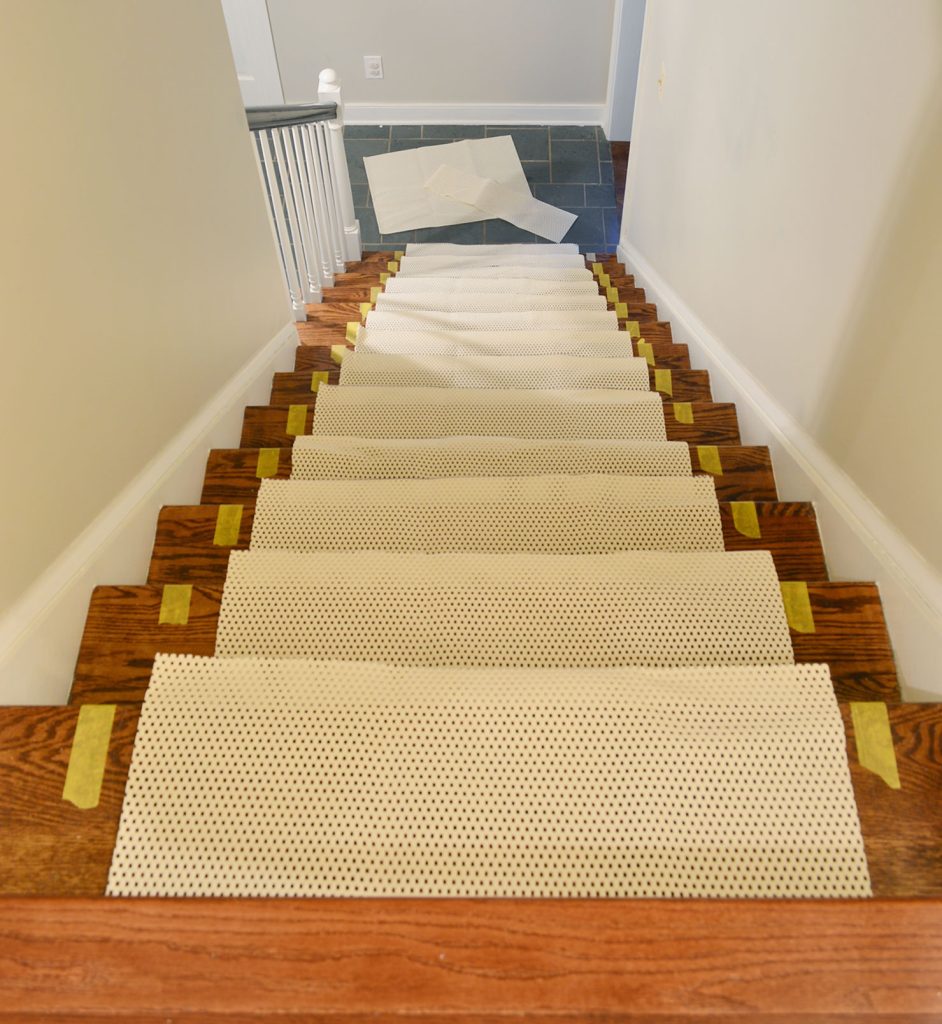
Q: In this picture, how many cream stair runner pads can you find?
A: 13